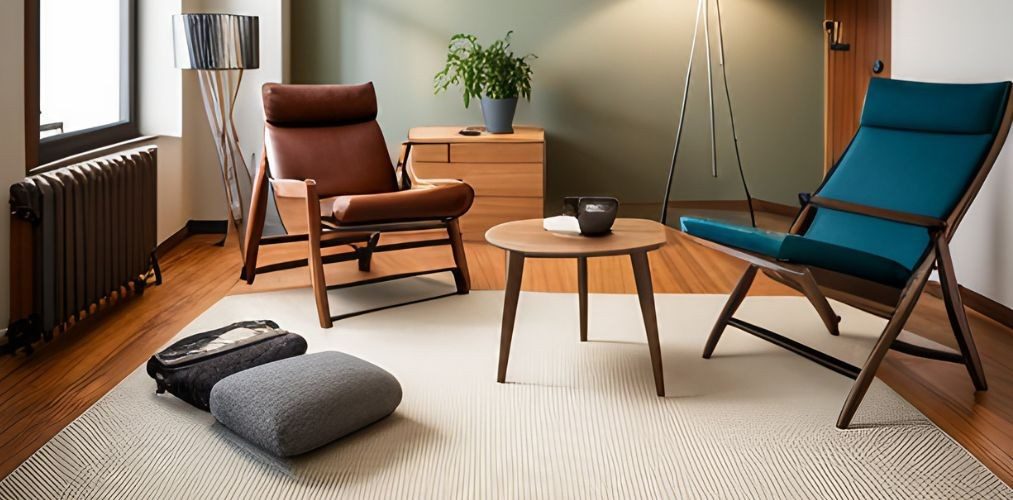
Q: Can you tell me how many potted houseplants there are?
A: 1